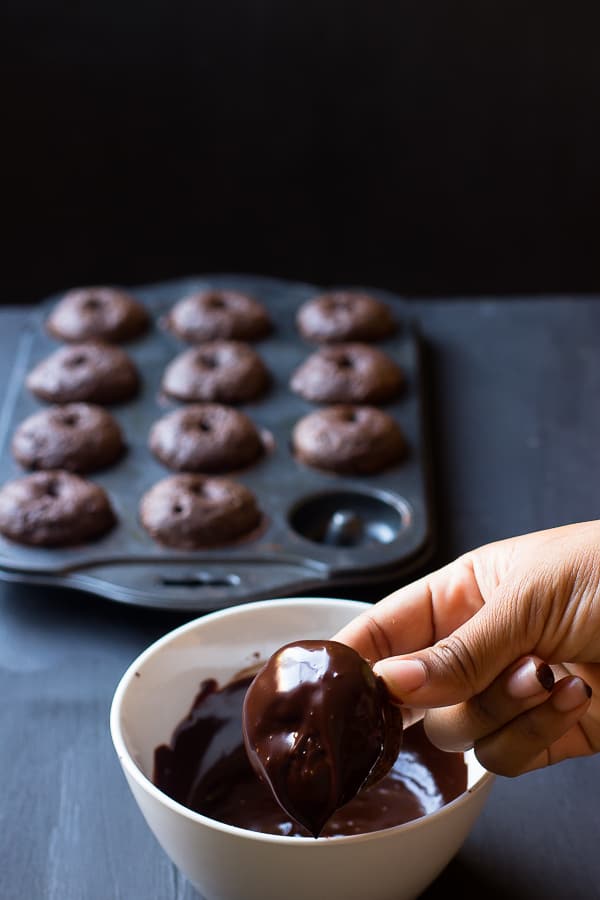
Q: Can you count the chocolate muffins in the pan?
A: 11